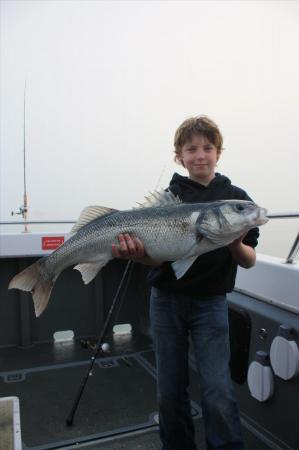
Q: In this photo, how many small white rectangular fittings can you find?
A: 2